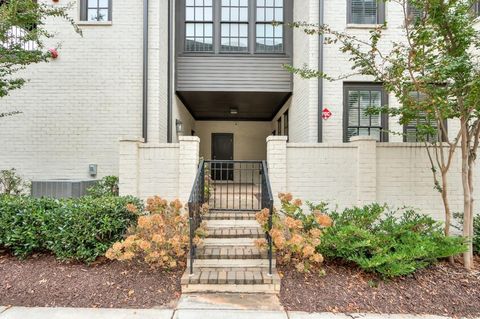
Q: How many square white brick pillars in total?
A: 4